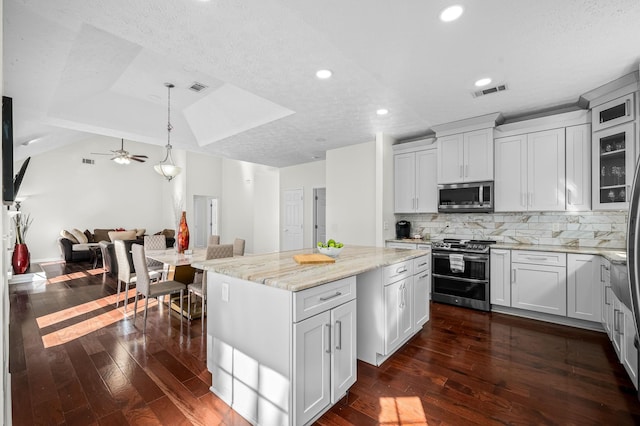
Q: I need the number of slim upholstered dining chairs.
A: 6